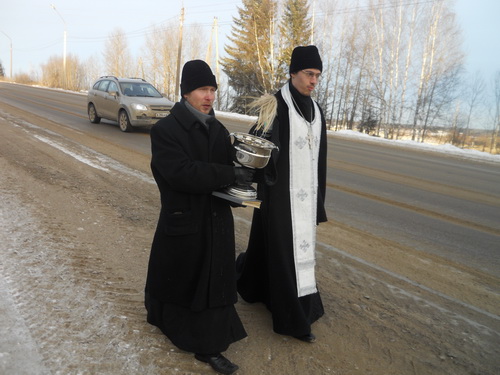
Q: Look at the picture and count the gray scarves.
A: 1